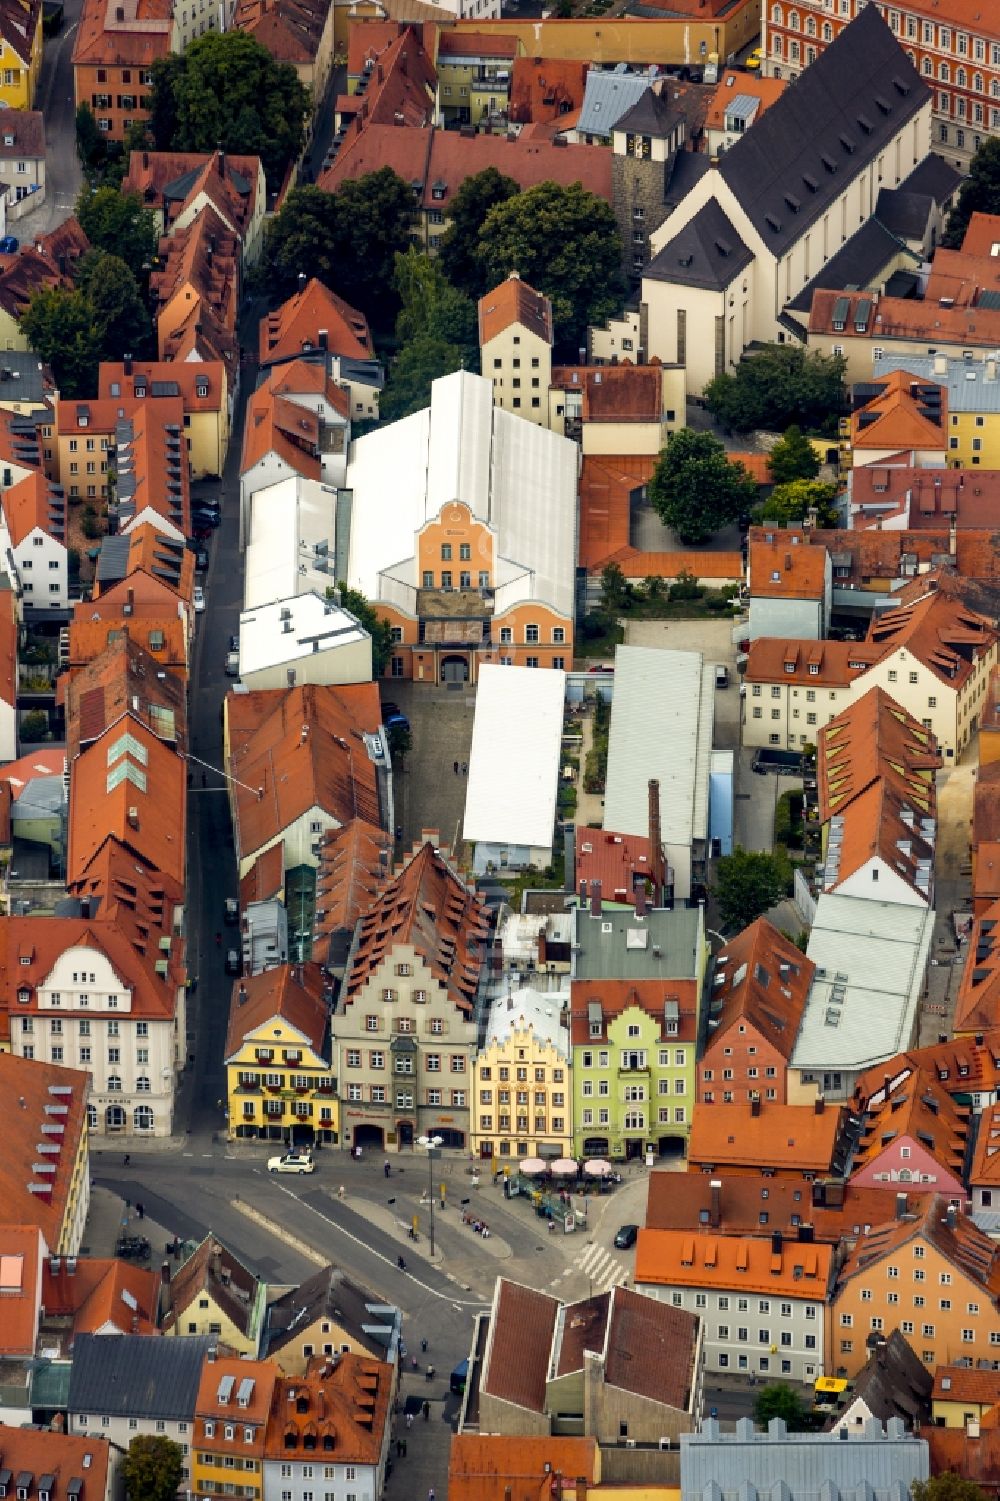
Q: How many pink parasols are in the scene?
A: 3